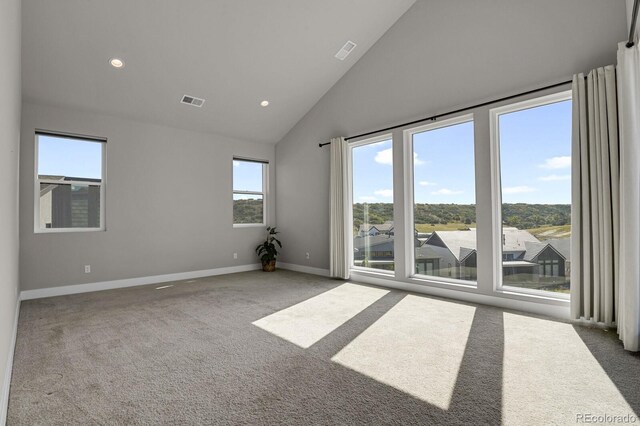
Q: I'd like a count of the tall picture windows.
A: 3